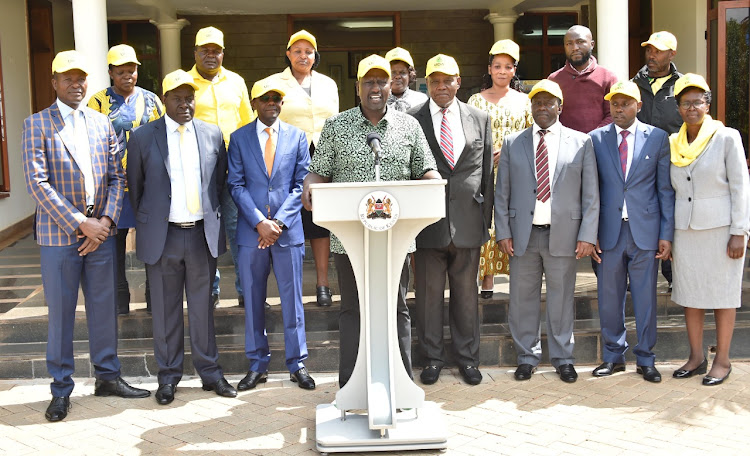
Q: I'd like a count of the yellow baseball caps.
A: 14